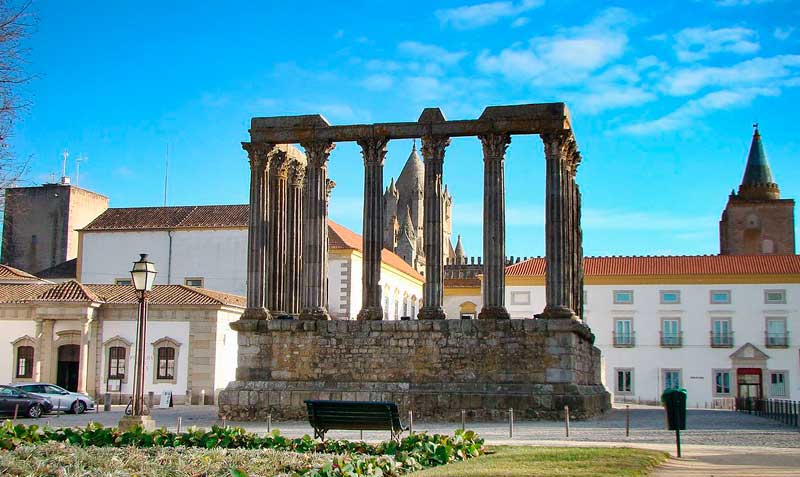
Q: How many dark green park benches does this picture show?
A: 1